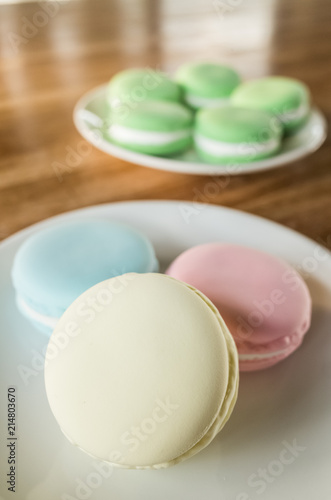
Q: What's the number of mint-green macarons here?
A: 5